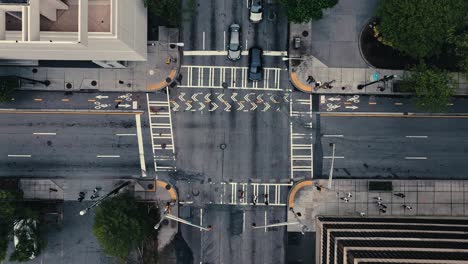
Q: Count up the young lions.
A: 0